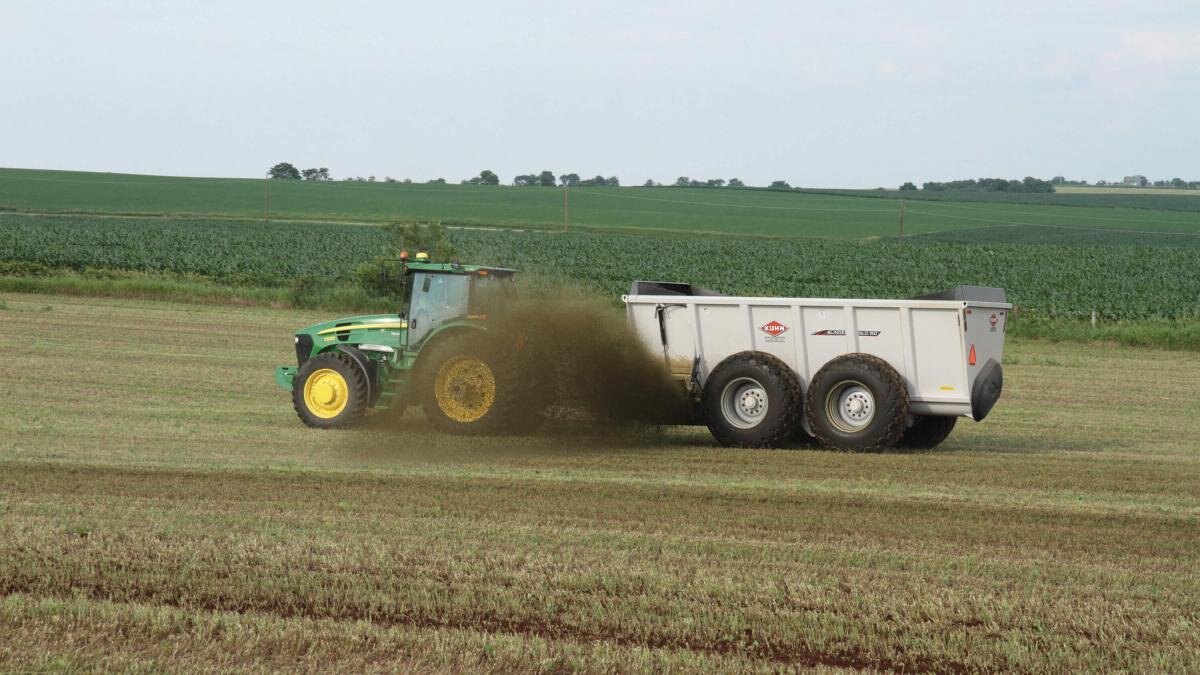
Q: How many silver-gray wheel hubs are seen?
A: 2